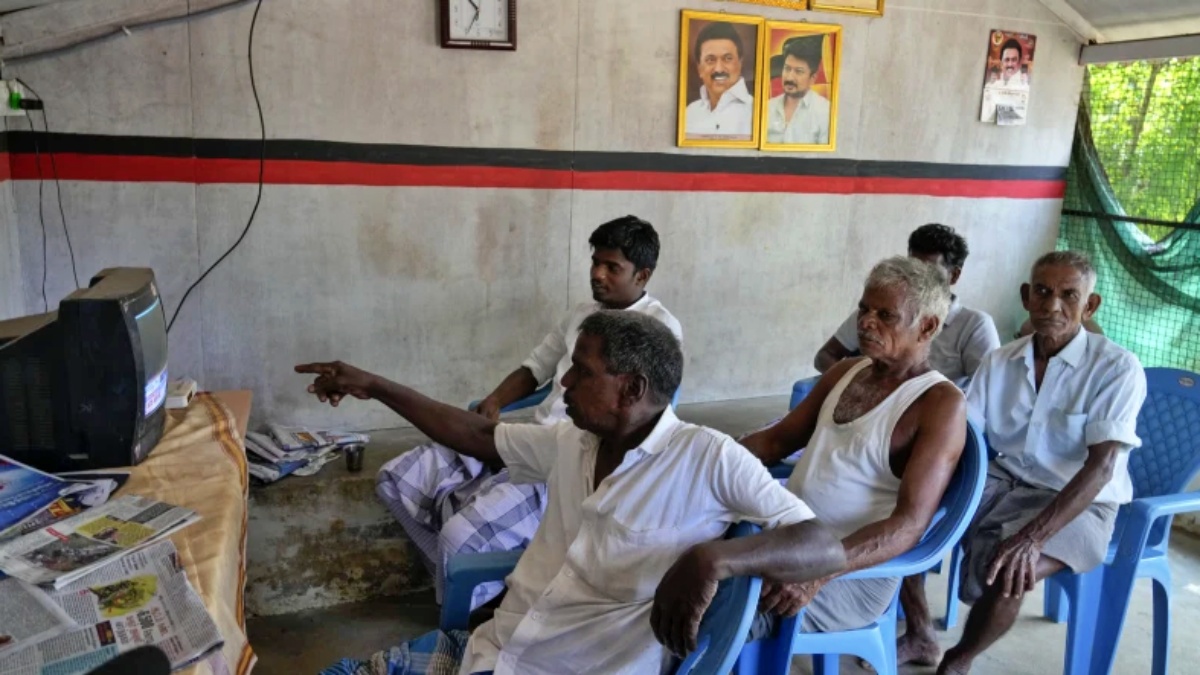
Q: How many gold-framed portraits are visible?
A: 2